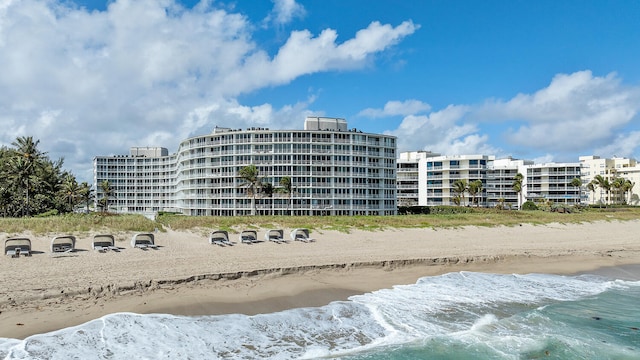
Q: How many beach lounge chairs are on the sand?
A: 8